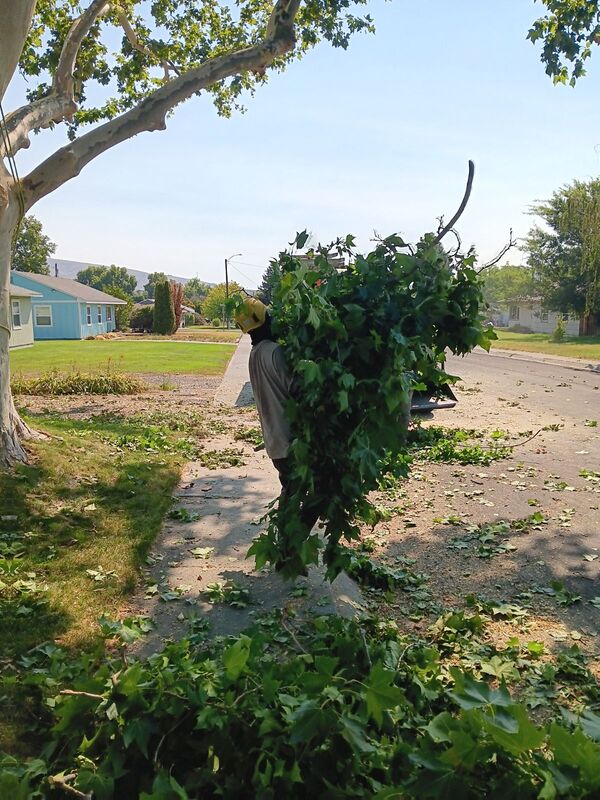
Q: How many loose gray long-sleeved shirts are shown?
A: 1